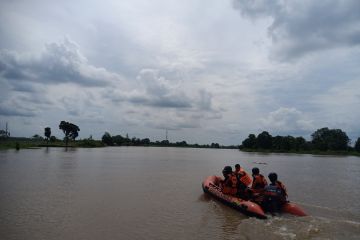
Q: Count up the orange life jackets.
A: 4